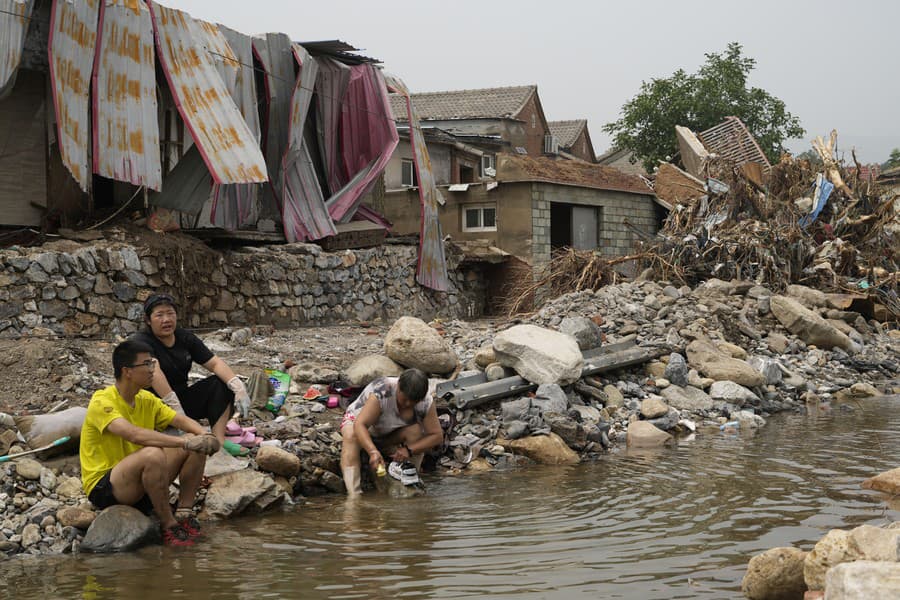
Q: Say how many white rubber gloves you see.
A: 2